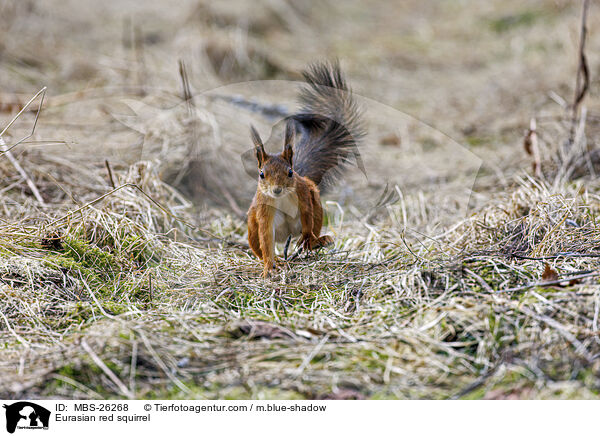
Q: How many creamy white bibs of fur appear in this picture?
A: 1